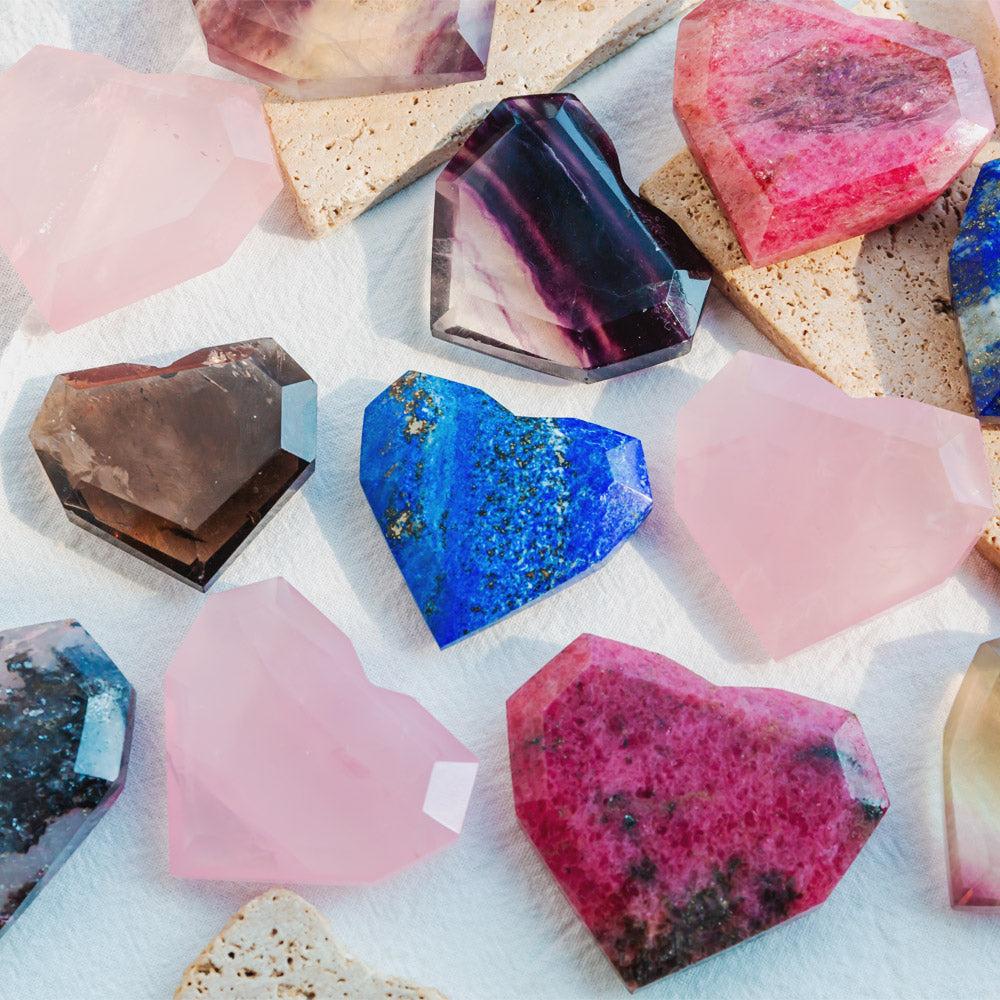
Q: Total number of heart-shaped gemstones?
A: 12